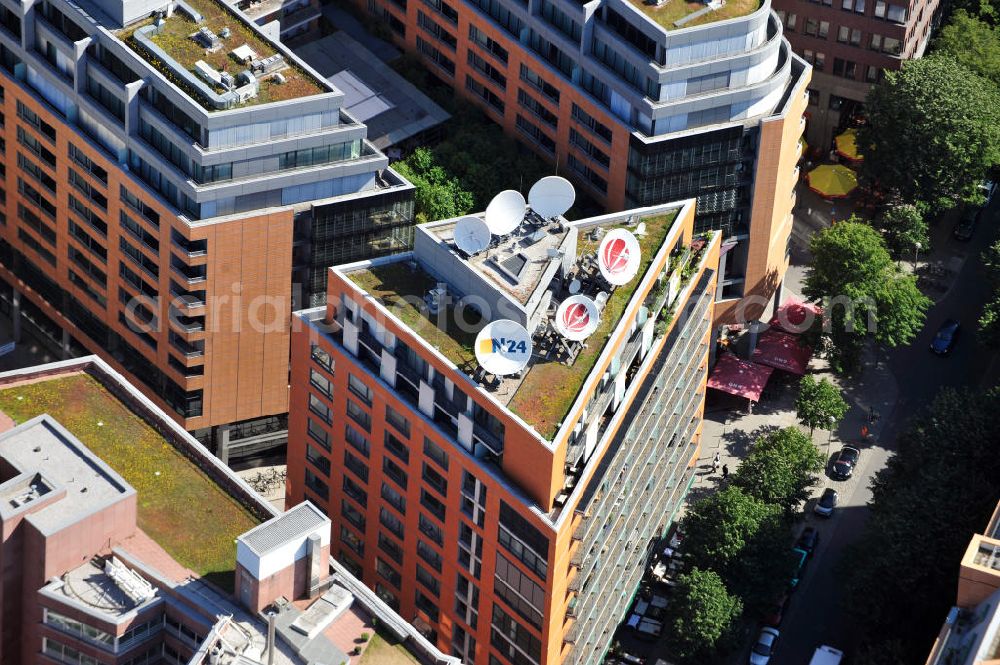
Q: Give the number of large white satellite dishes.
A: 6